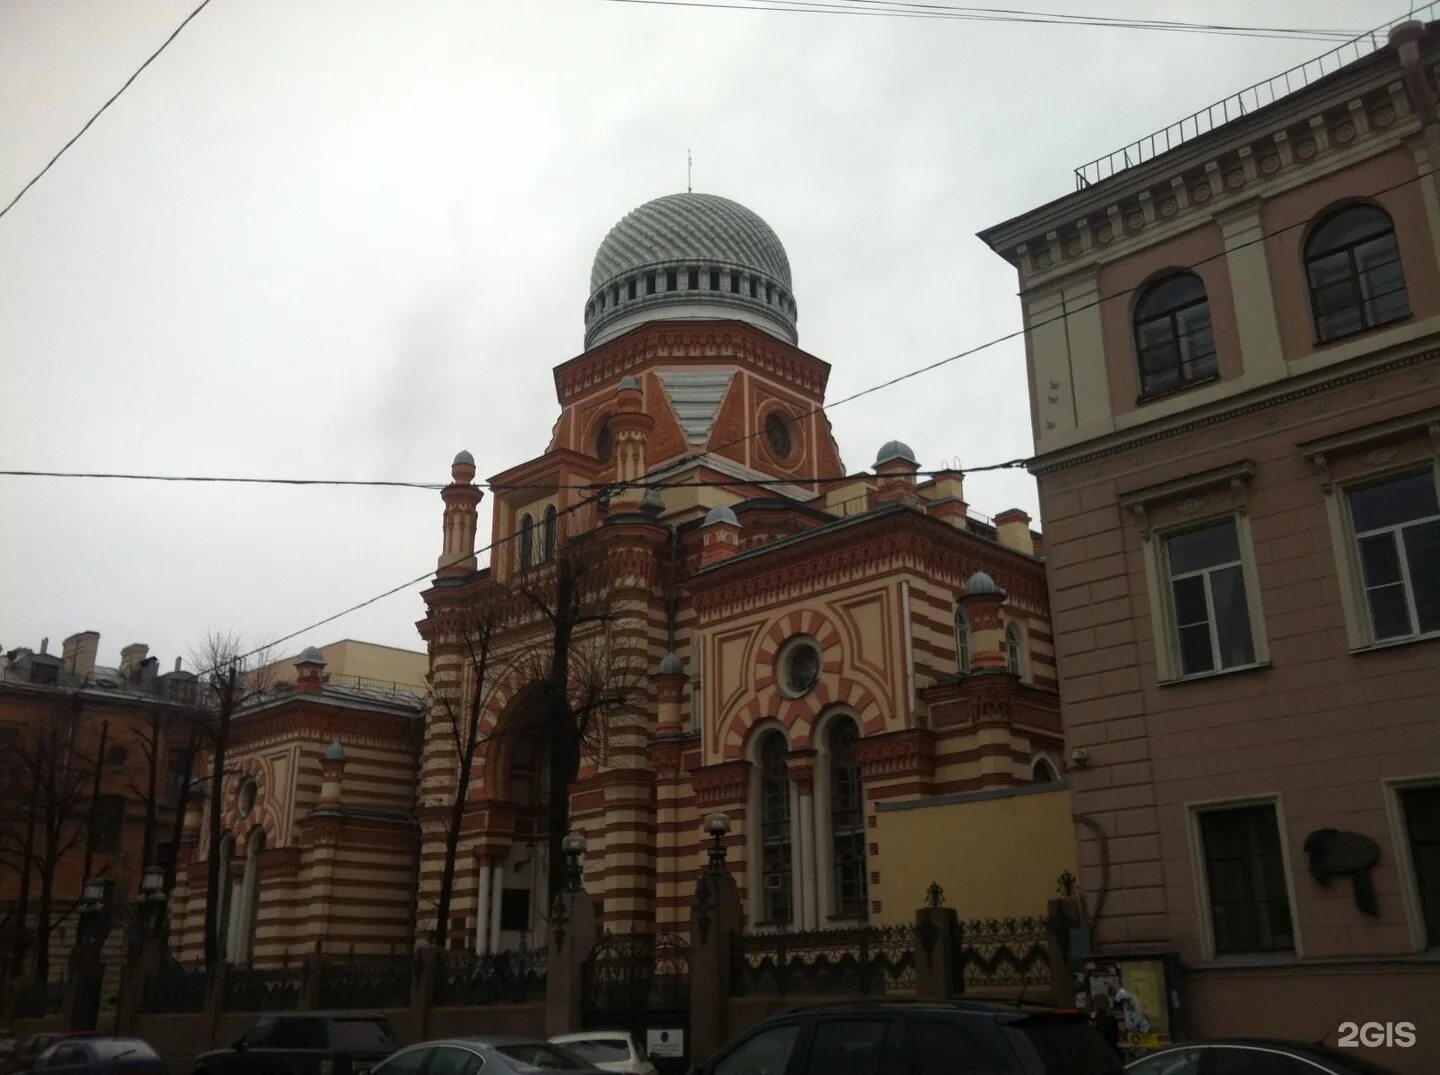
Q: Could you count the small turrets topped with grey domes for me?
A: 8